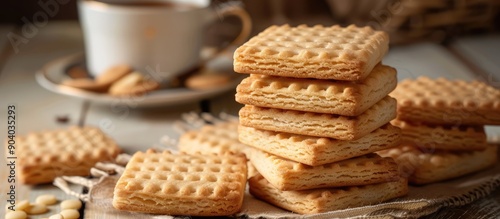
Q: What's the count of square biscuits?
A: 12